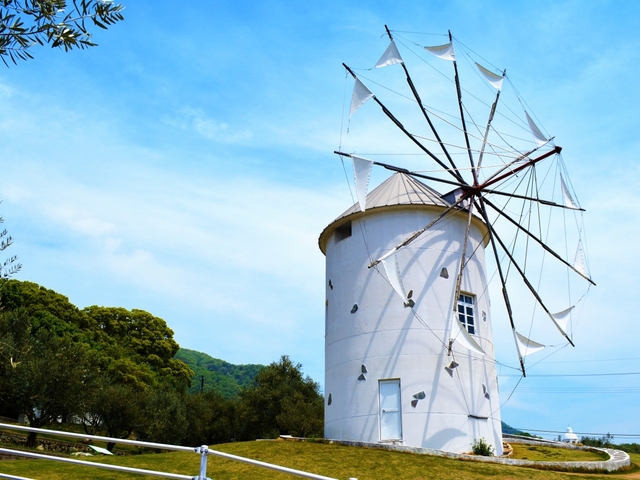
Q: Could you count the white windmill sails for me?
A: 12